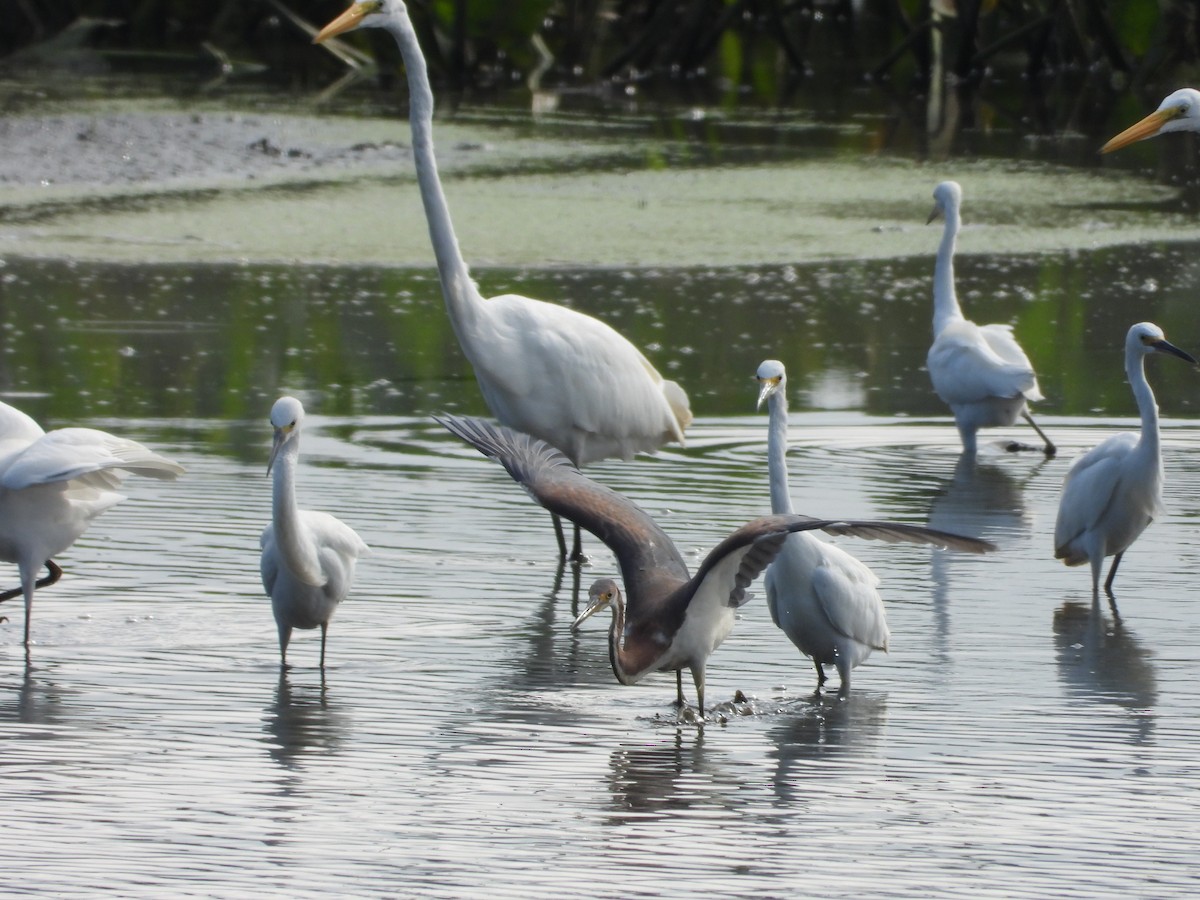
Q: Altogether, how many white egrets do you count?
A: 7